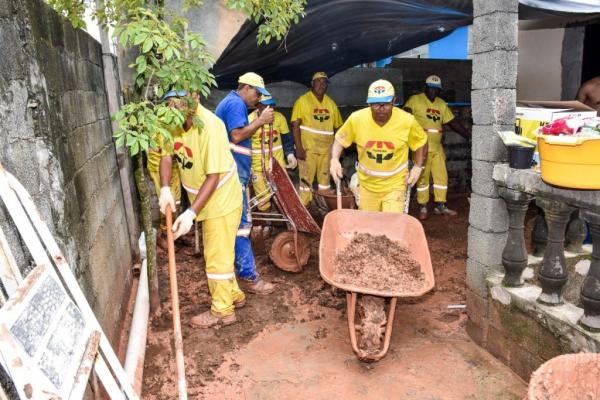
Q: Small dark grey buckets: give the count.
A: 1